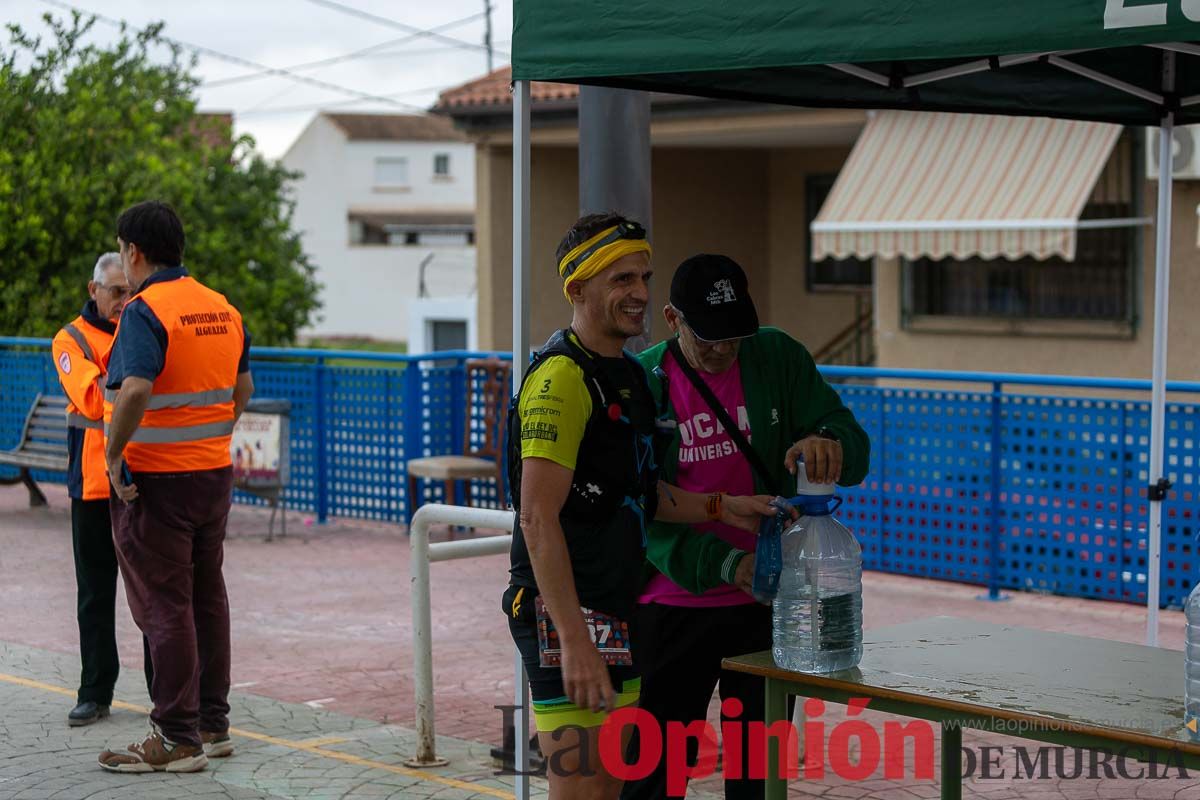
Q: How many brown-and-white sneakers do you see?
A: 2